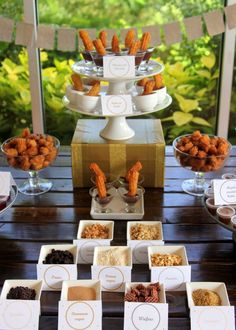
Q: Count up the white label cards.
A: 13